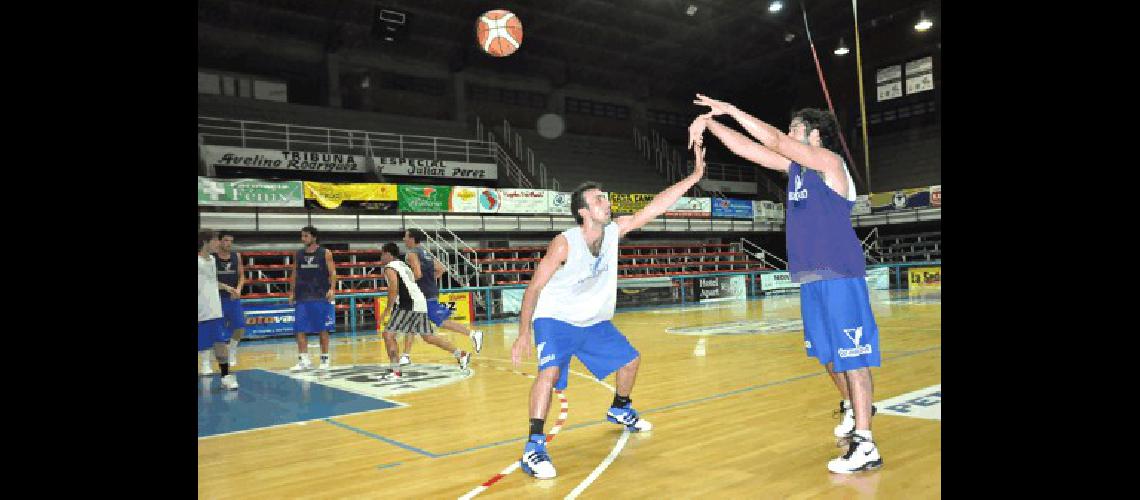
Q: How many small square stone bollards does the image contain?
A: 0